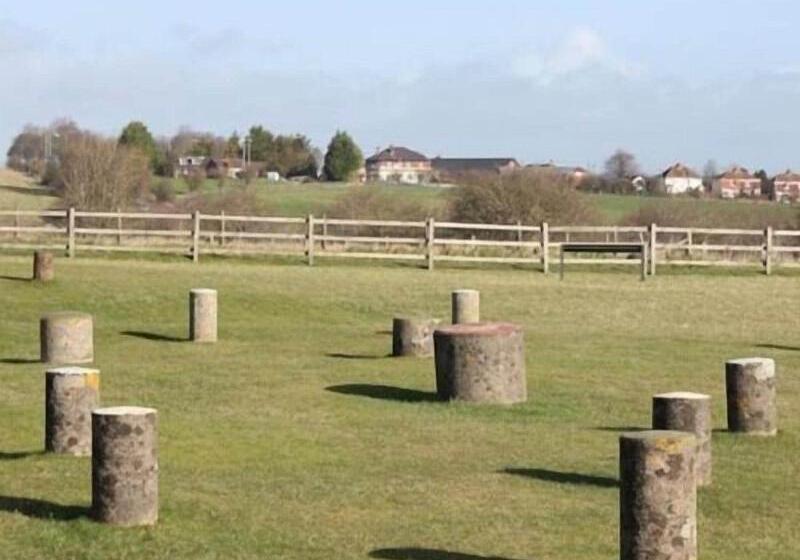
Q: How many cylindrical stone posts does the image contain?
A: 11